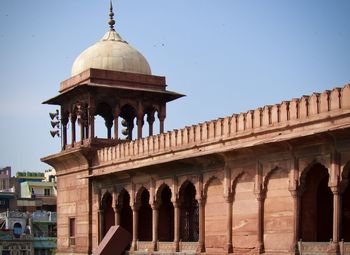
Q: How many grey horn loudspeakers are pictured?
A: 5